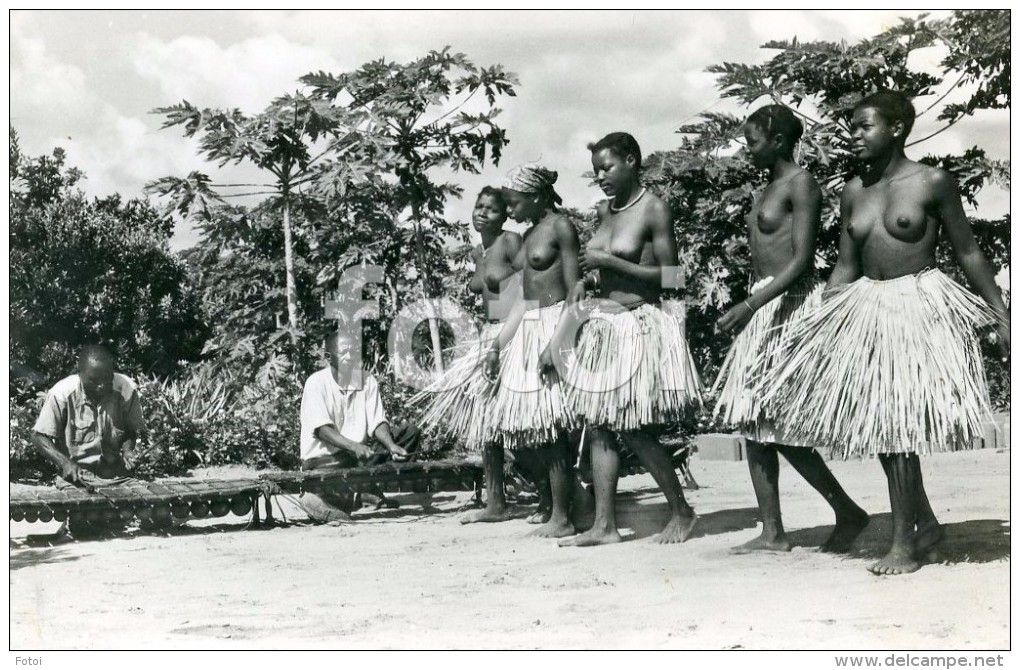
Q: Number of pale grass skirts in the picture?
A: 5